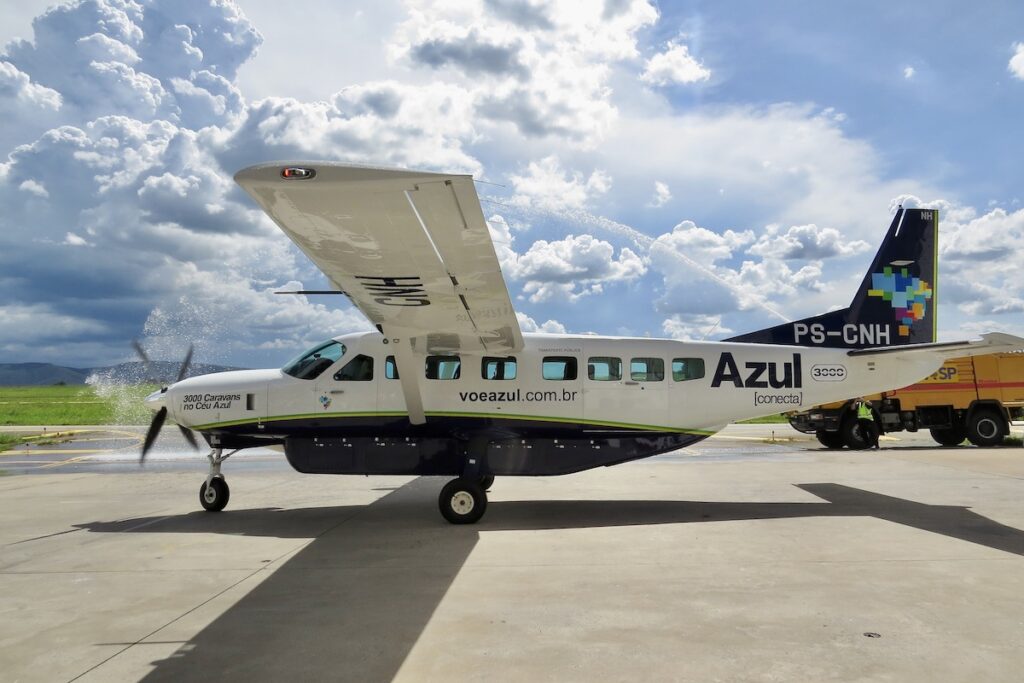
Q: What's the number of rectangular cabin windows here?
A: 7